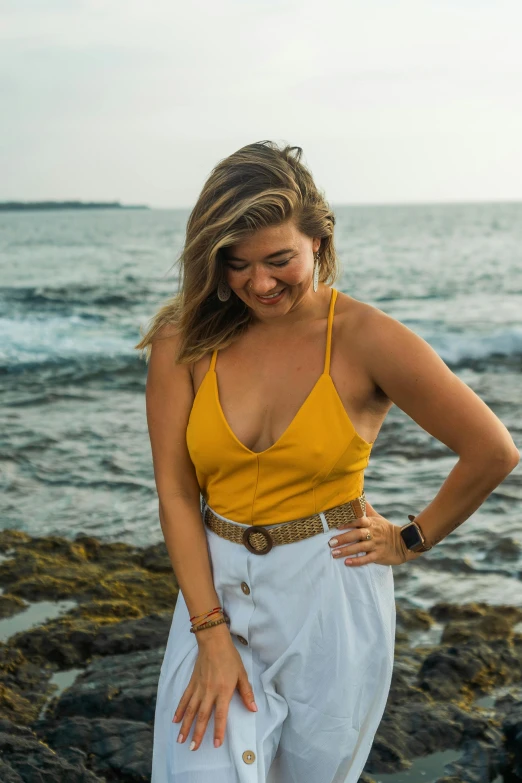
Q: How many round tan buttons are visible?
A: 3